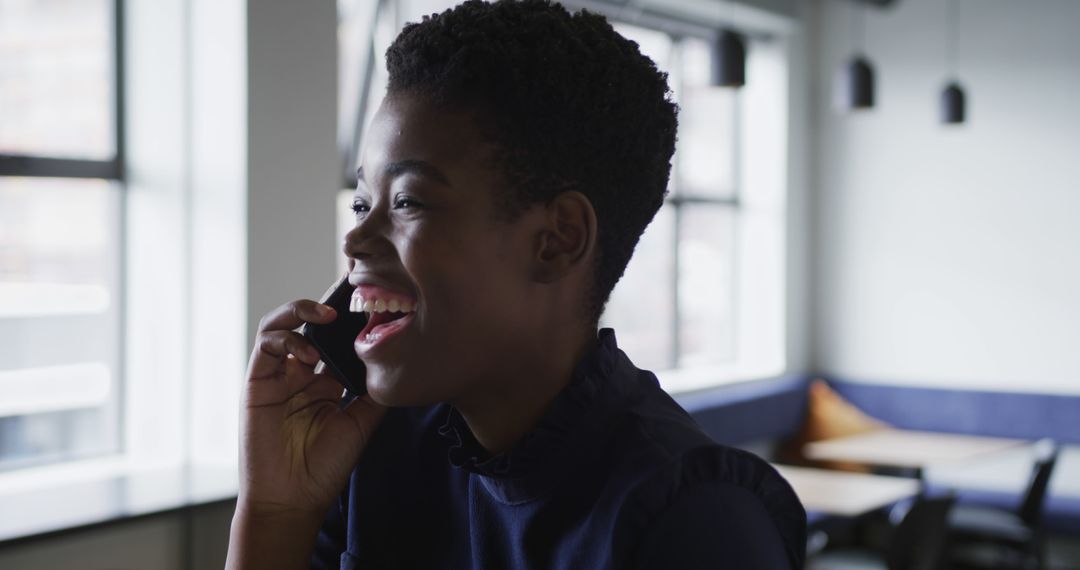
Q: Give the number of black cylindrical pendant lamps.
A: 3